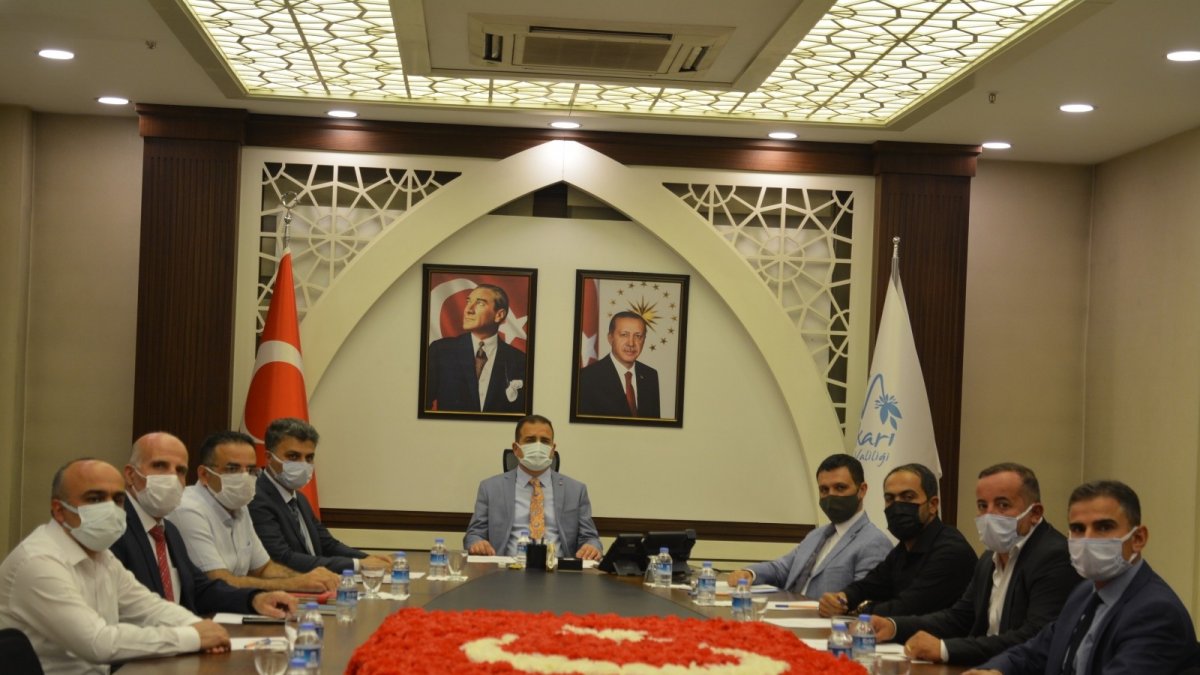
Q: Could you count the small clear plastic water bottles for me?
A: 12